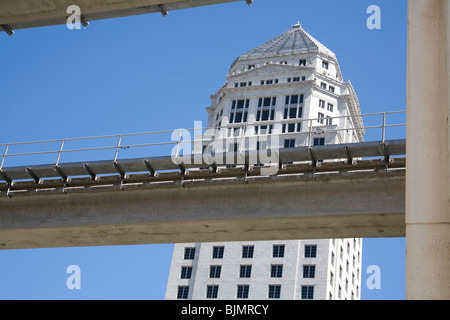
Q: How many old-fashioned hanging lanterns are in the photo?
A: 0